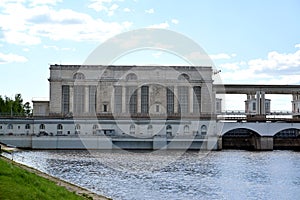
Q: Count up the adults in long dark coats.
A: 0